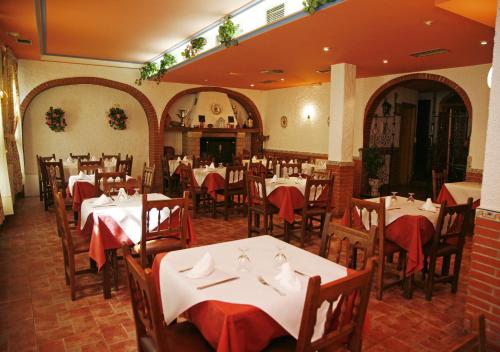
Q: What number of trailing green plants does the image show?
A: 5